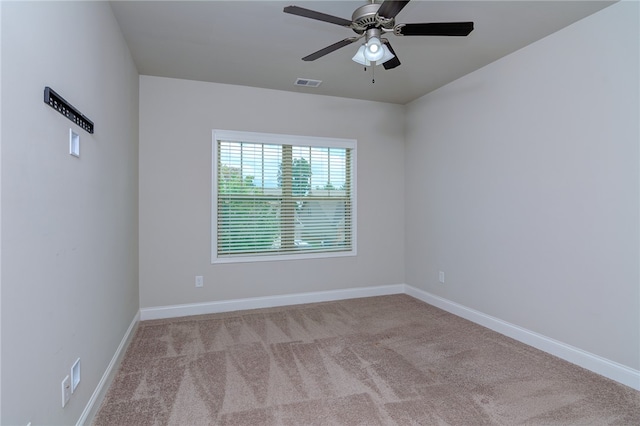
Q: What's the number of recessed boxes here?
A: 2